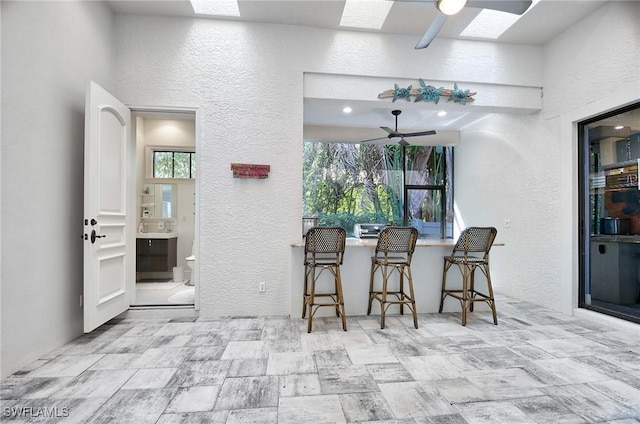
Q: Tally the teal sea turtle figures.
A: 3